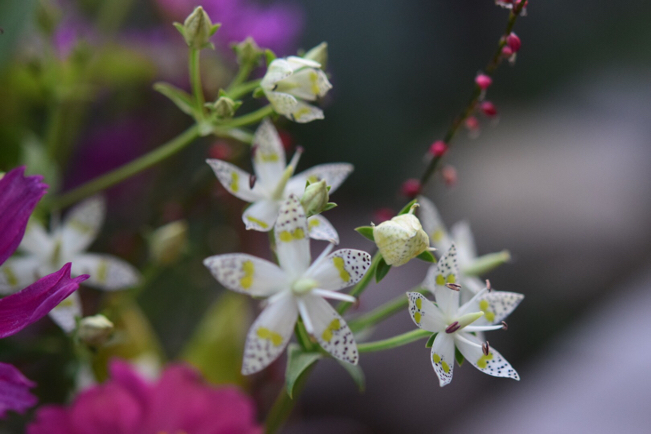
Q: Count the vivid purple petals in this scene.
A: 3